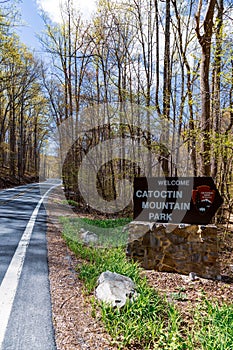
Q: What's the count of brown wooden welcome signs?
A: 1